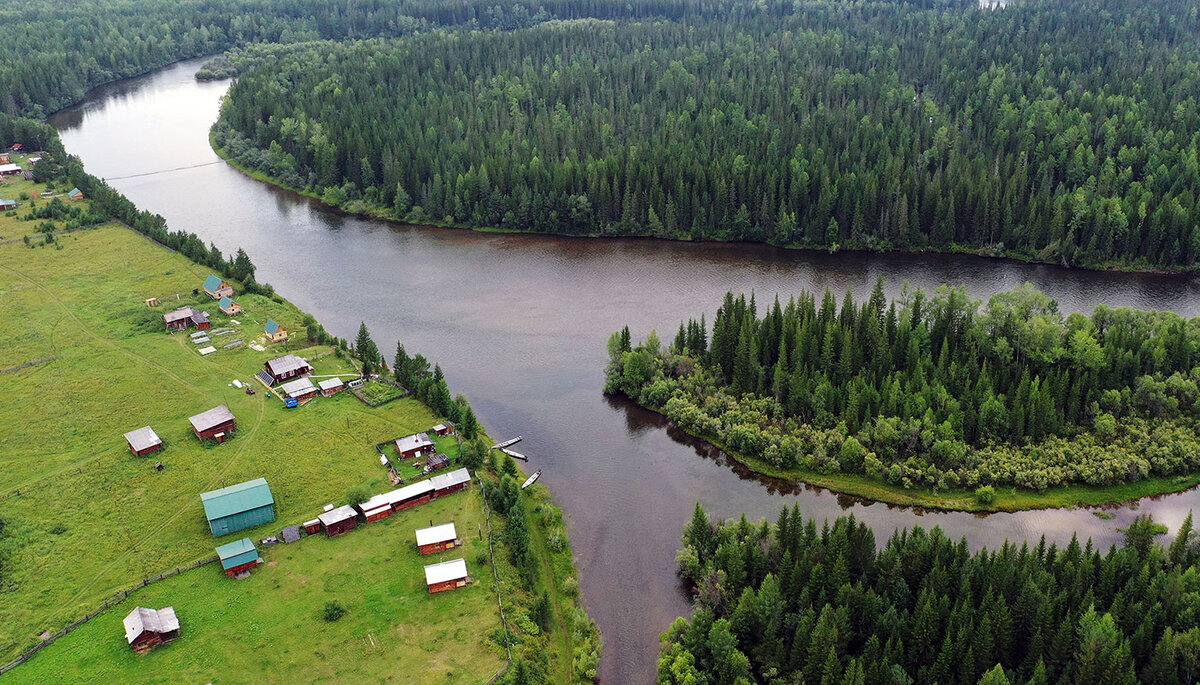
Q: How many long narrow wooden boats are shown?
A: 3